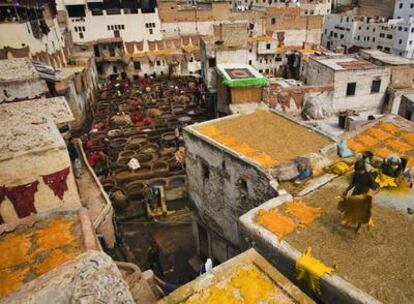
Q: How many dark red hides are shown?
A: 3